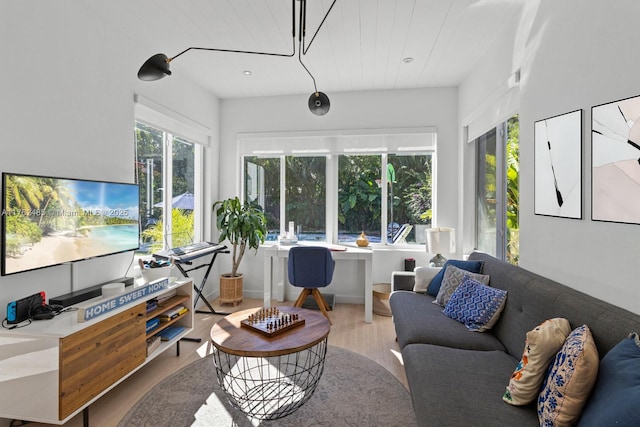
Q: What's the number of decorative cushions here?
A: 7